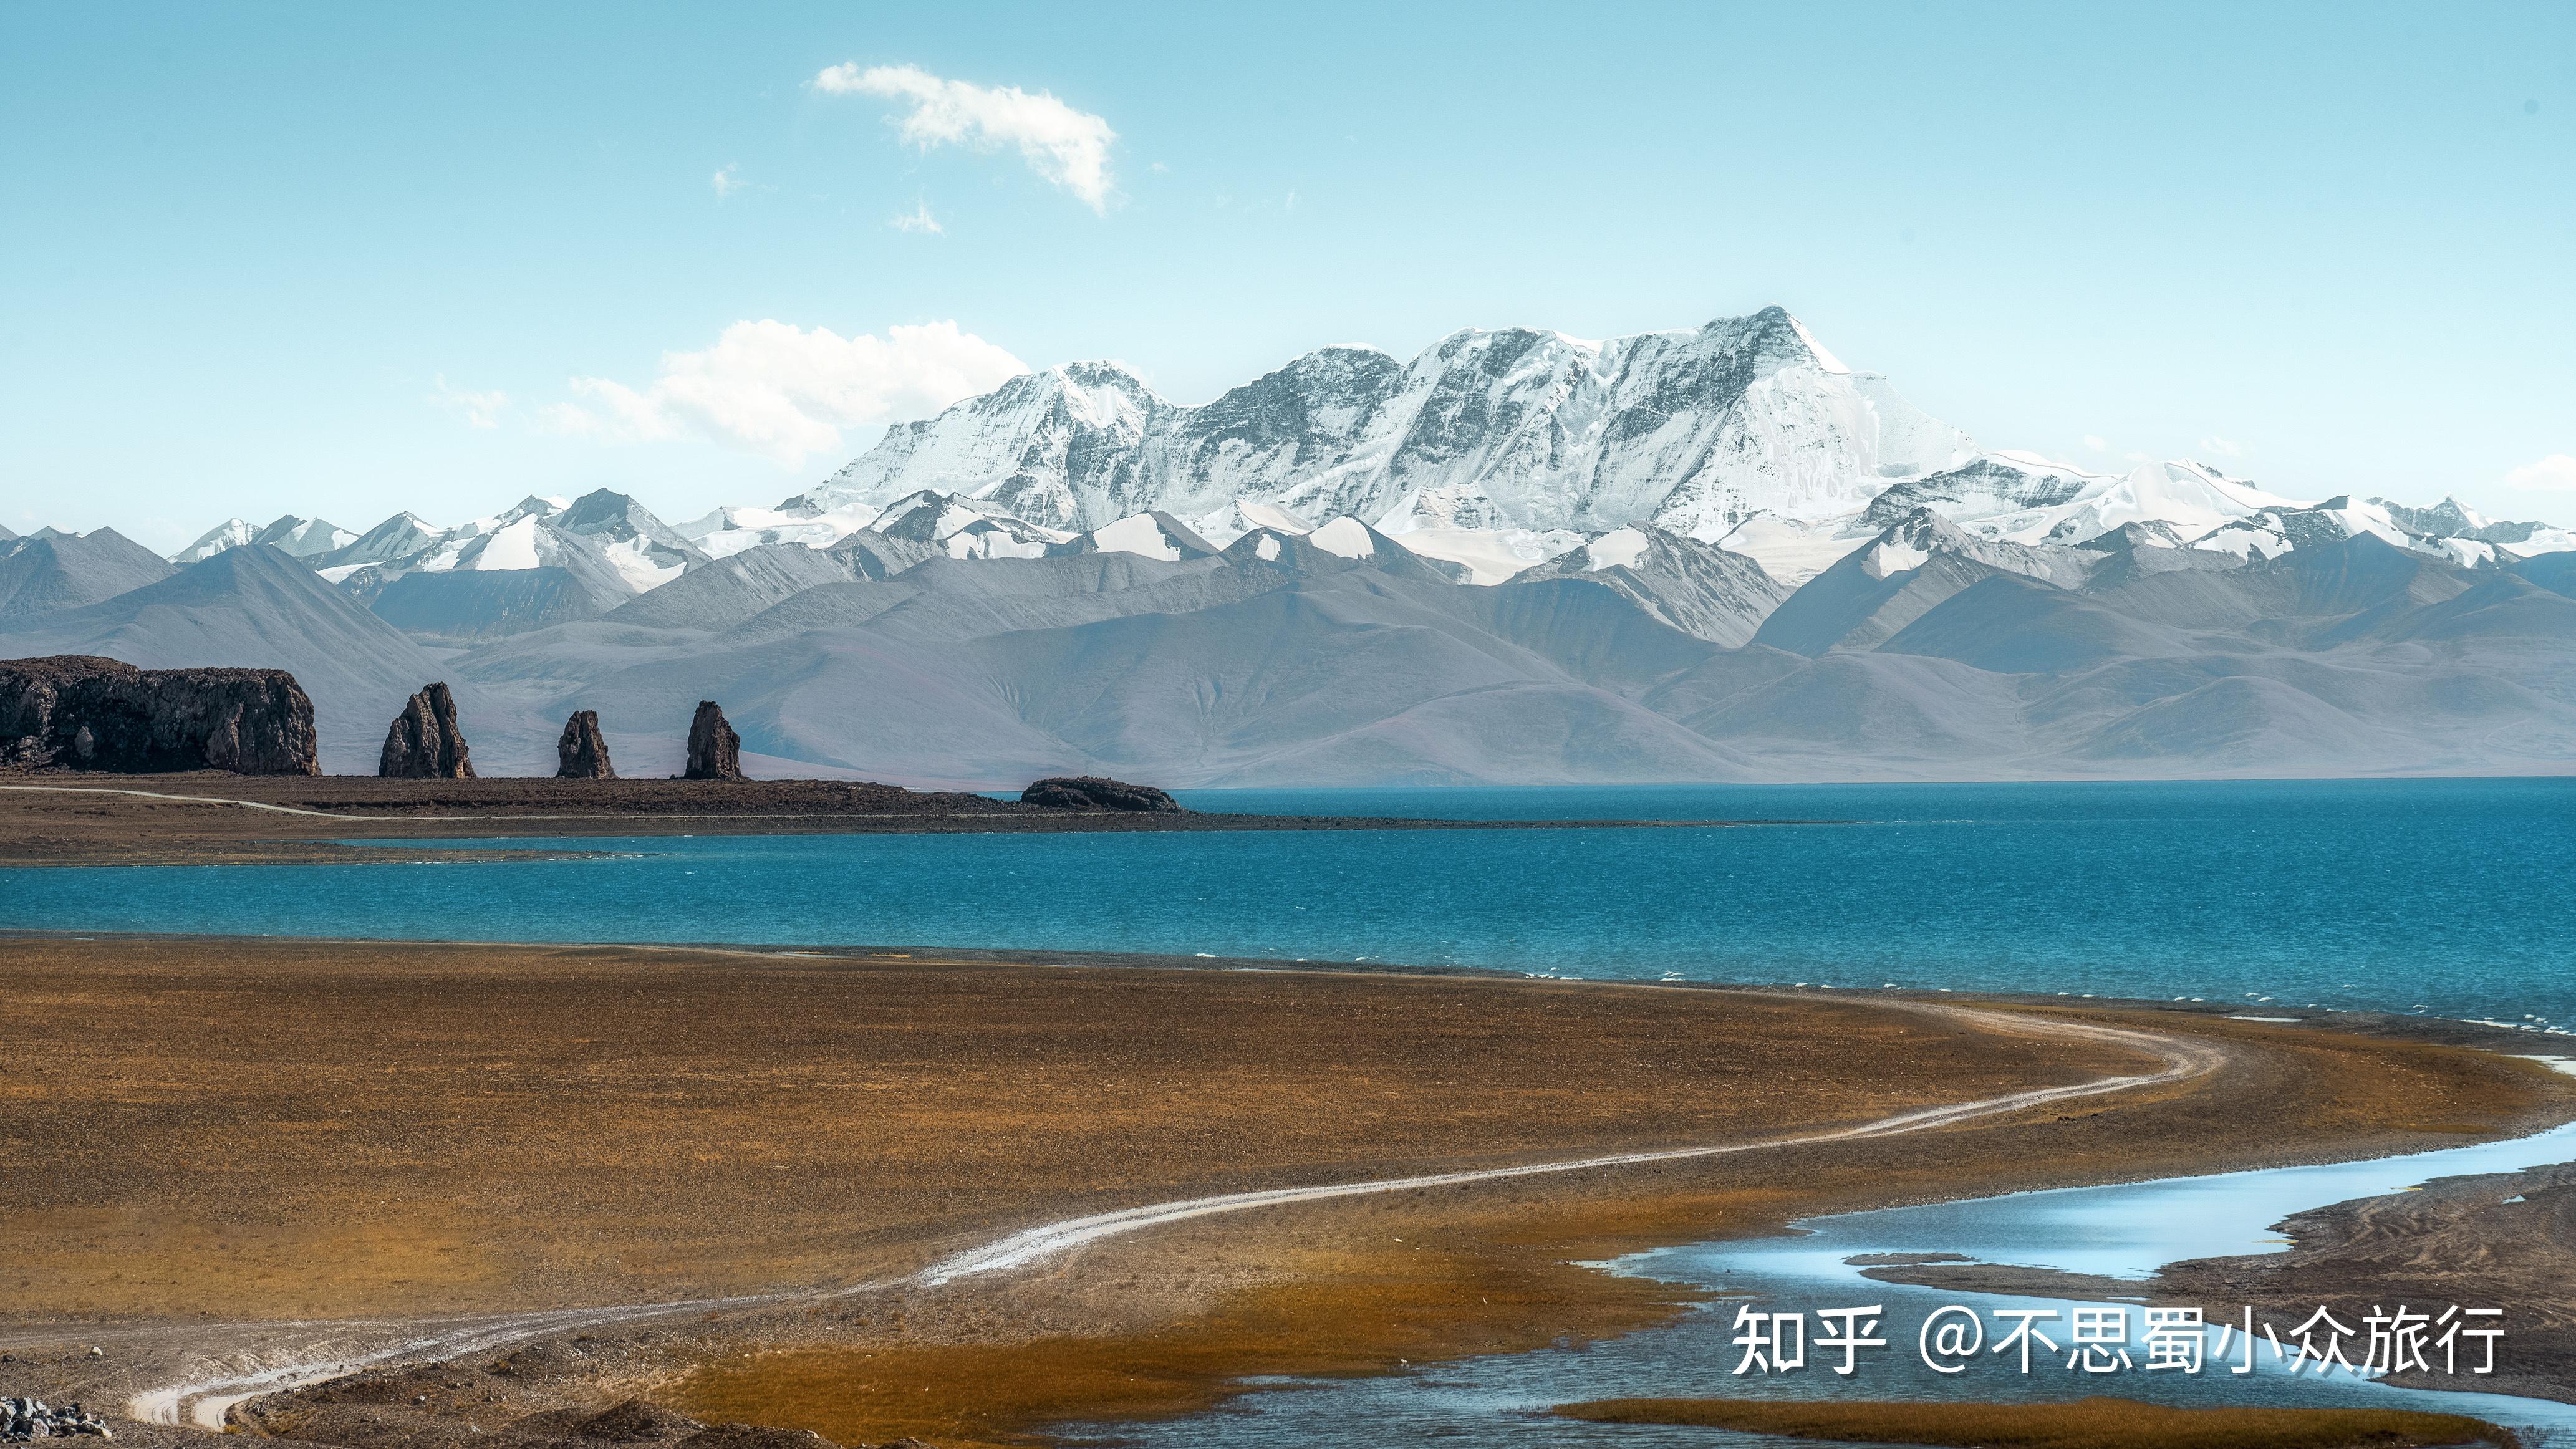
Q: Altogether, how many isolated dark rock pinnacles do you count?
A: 3